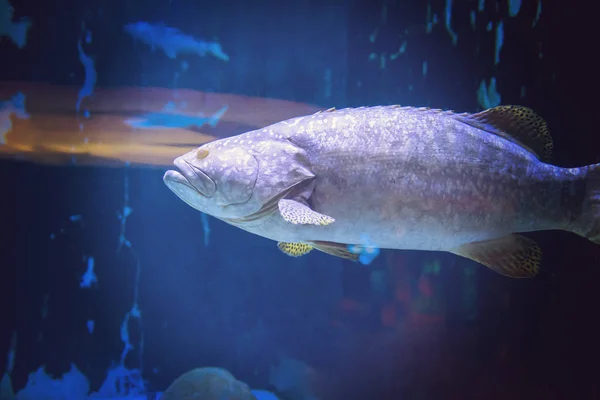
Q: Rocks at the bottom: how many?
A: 1